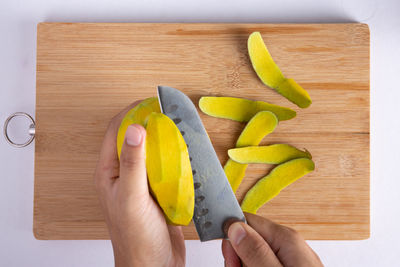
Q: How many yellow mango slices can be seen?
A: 5